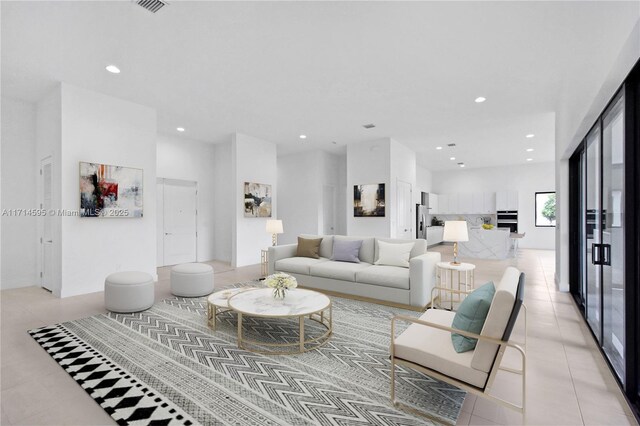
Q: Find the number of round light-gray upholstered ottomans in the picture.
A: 2